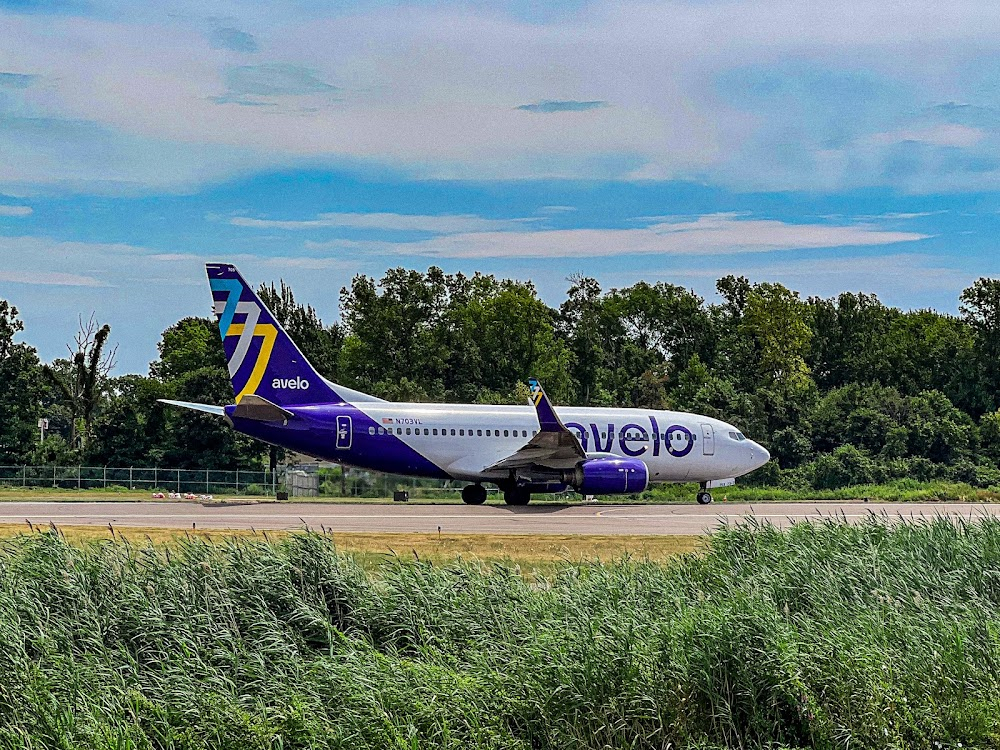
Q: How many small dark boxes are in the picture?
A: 2